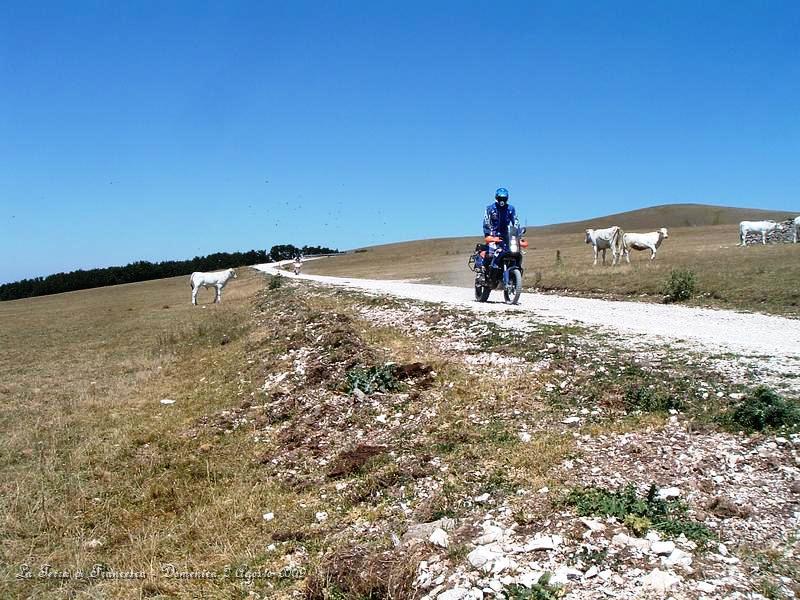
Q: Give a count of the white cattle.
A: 5